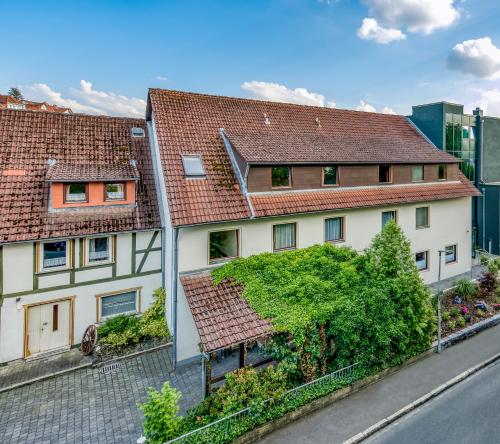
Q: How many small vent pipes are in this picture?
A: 2